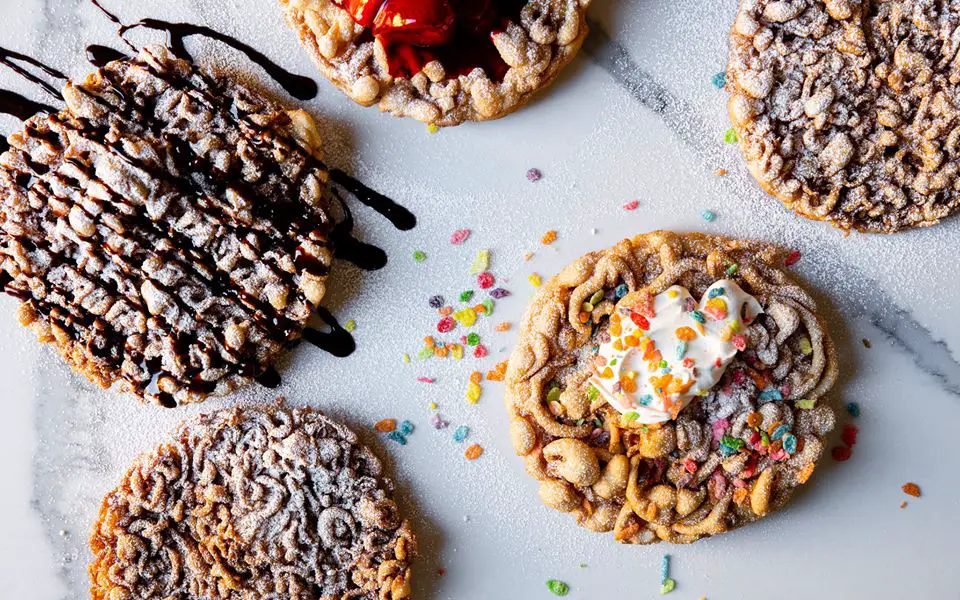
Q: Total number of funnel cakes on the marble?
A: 5